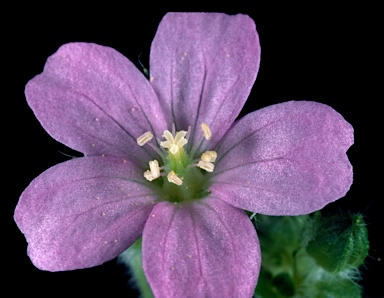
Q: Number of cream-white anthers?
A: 7